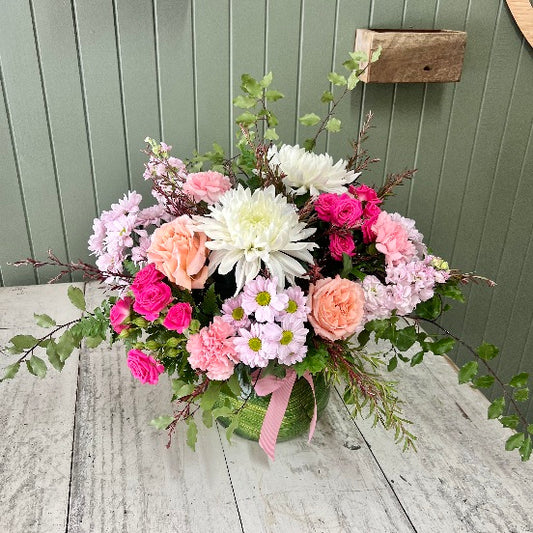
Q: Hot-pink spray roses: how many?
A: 11